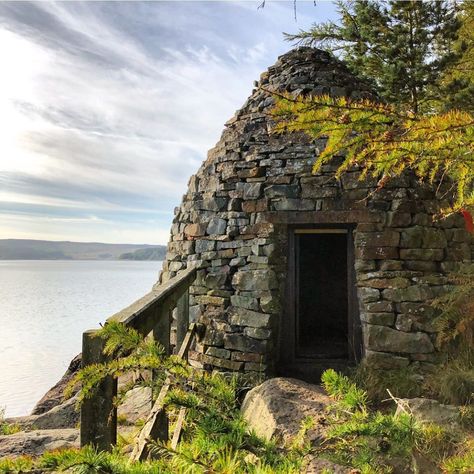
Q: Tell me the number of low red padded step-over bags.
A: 0